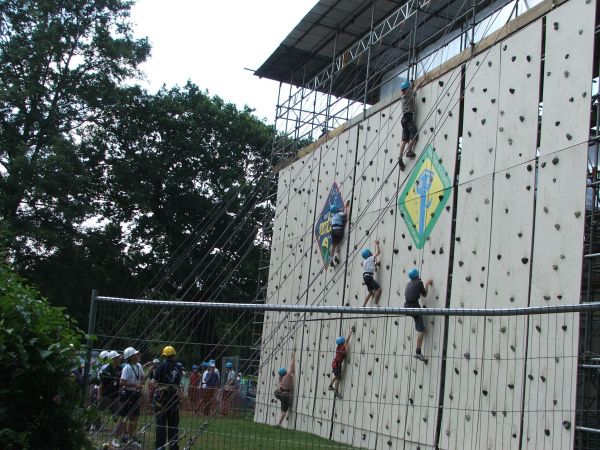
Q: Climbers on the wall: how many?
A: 6